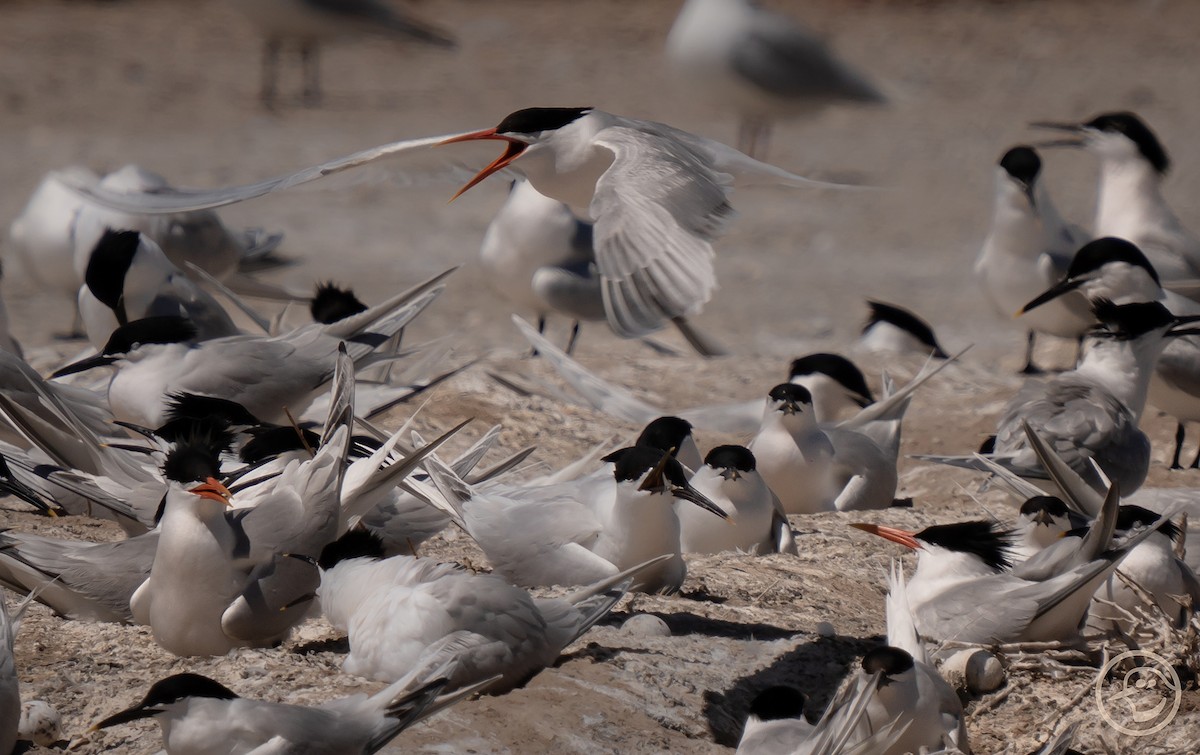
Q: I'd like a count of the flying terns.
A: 1